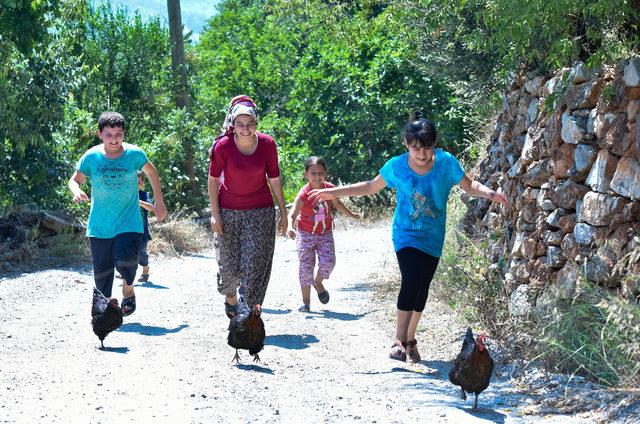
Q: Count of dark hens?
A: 3